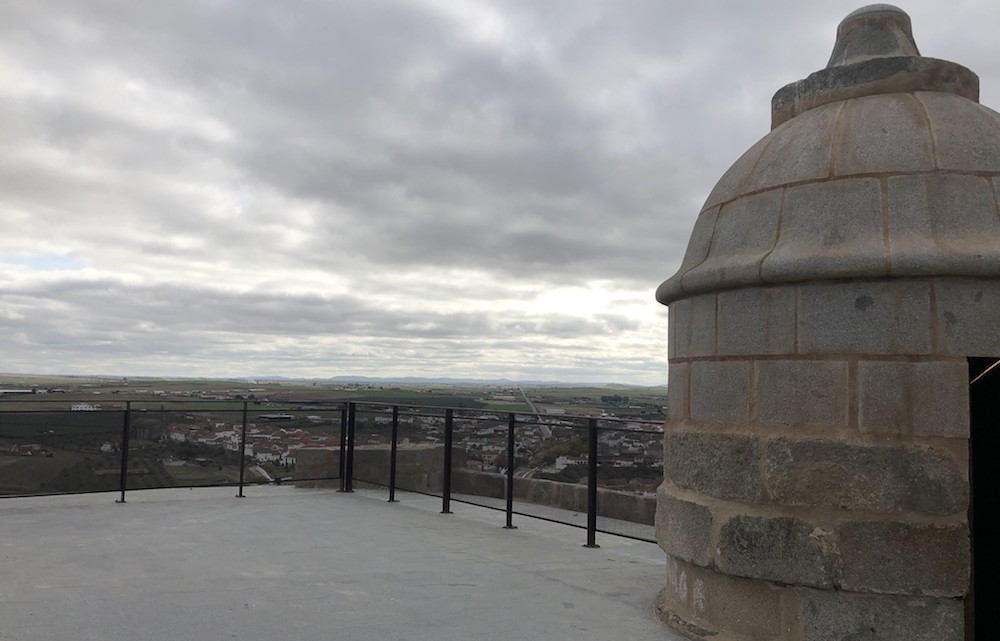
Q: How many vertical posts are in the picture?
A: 8